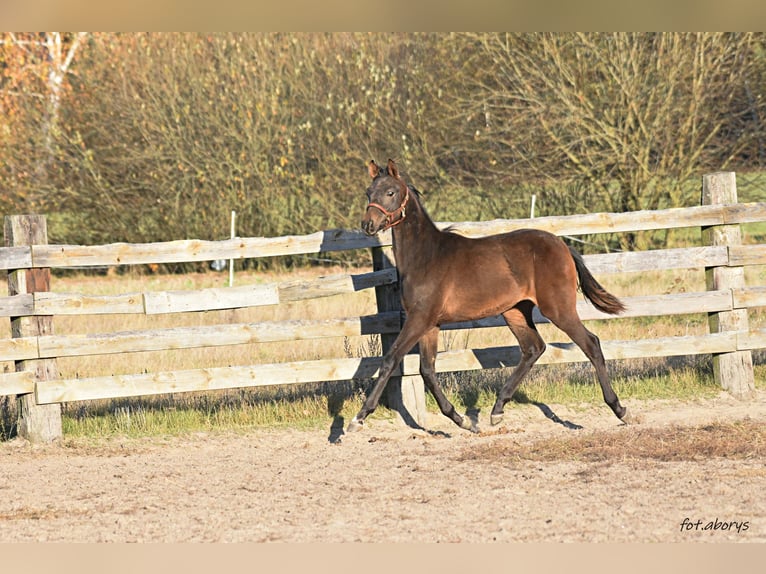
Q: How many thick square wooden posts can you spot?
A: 3